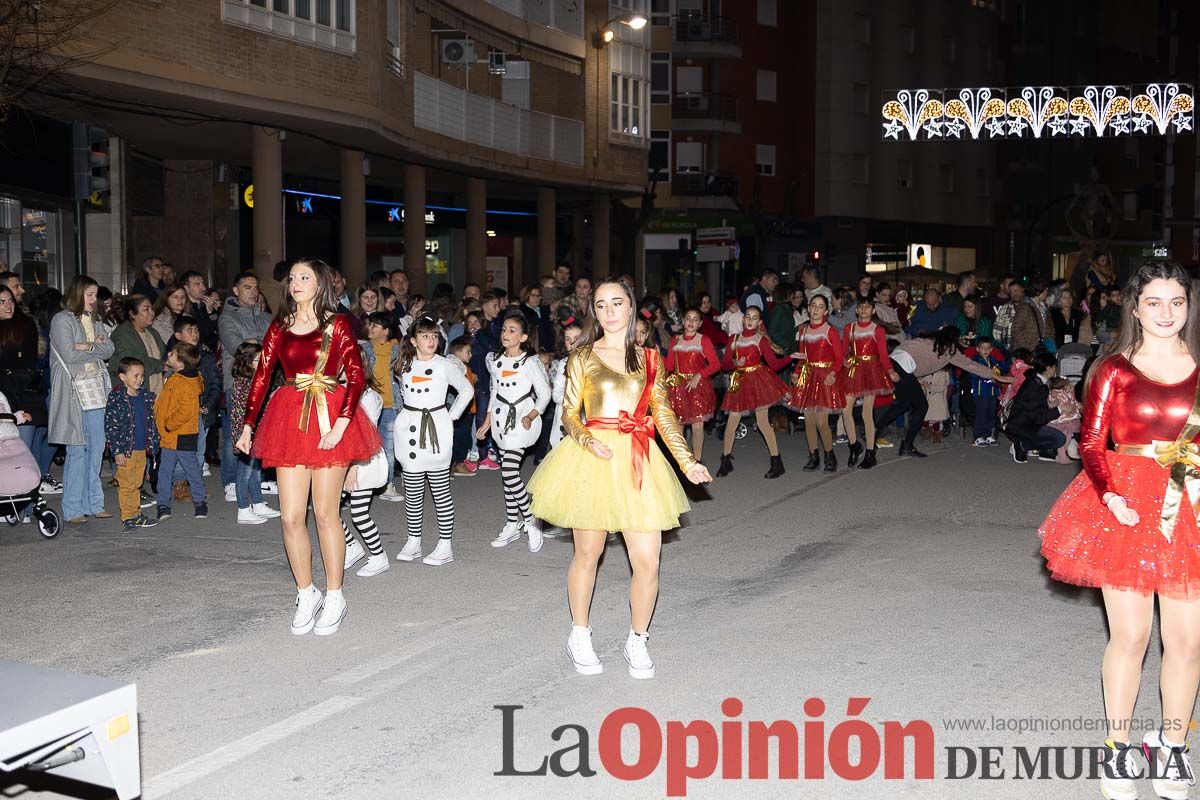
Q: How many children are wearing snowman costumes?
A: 4